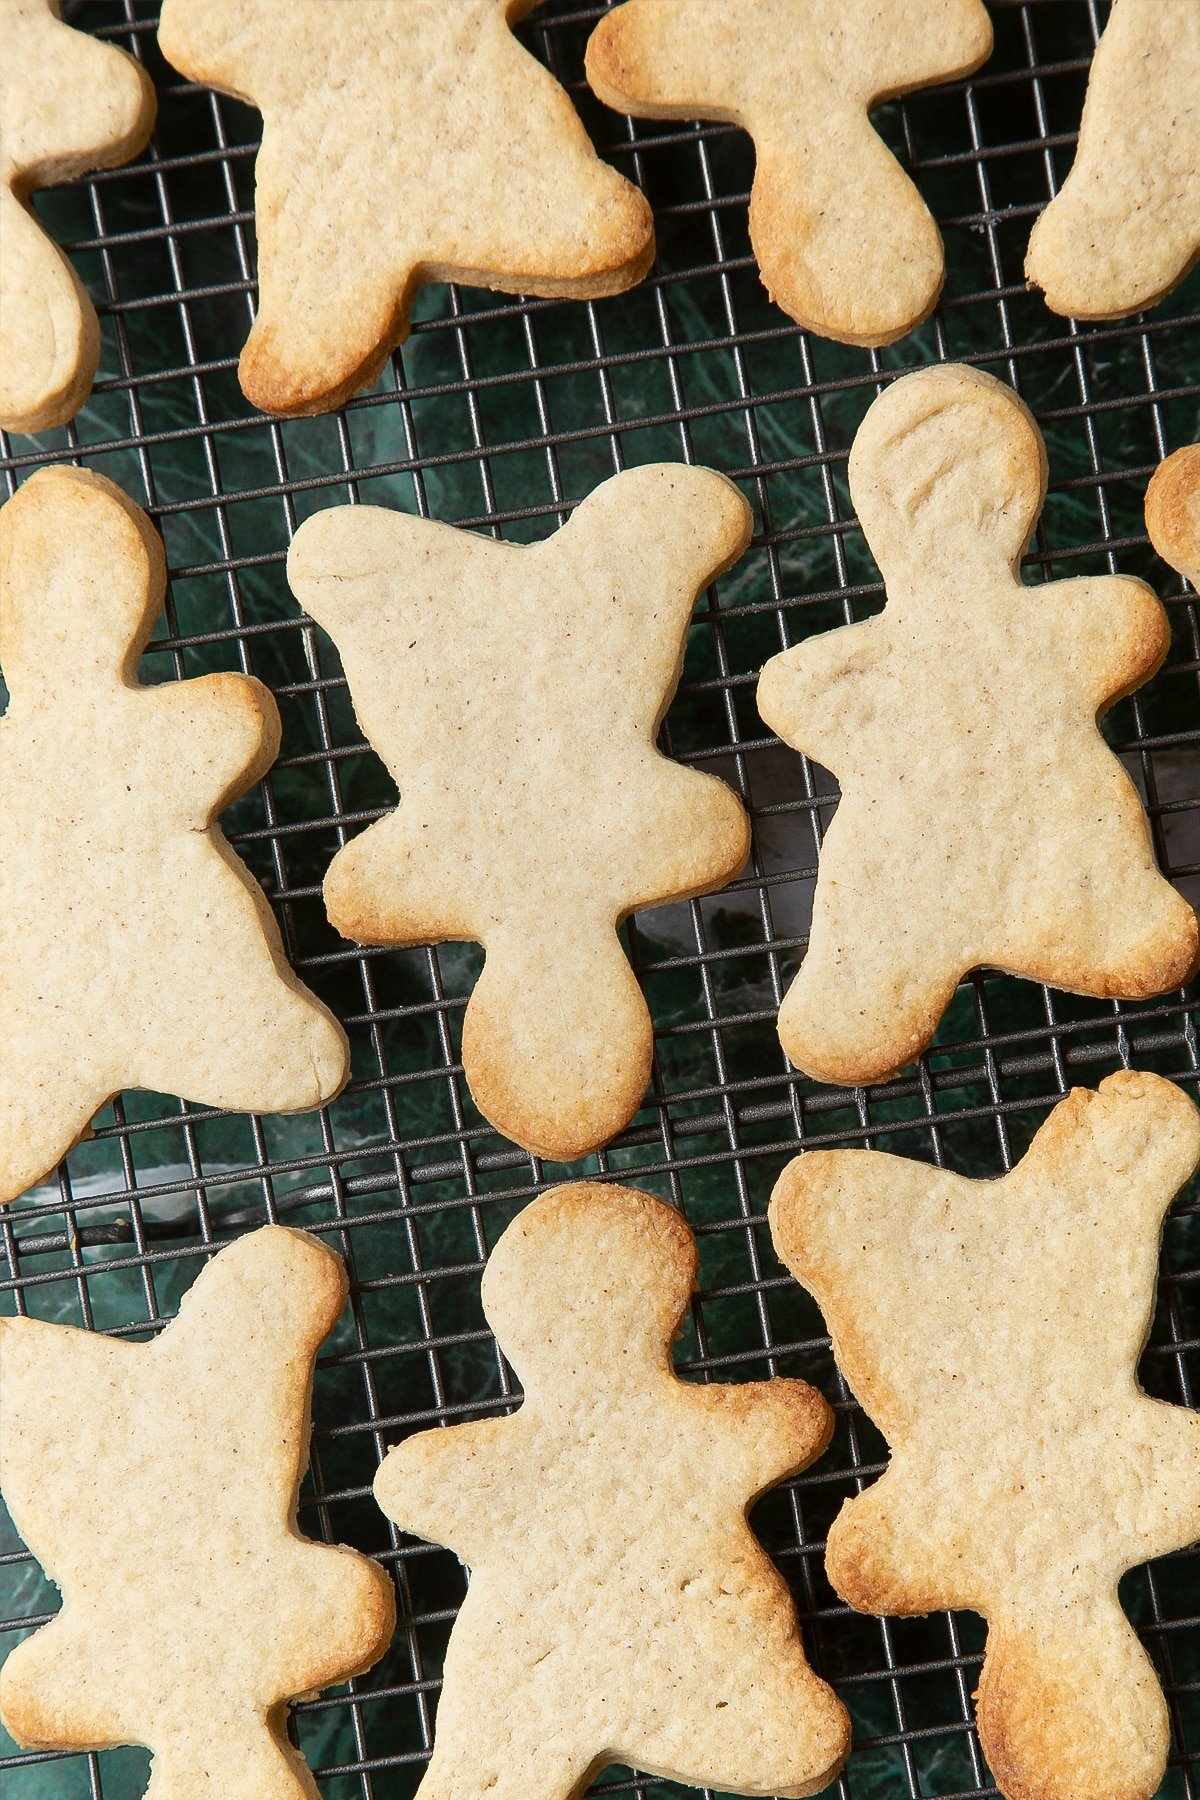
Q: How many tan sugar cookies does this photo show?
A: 11